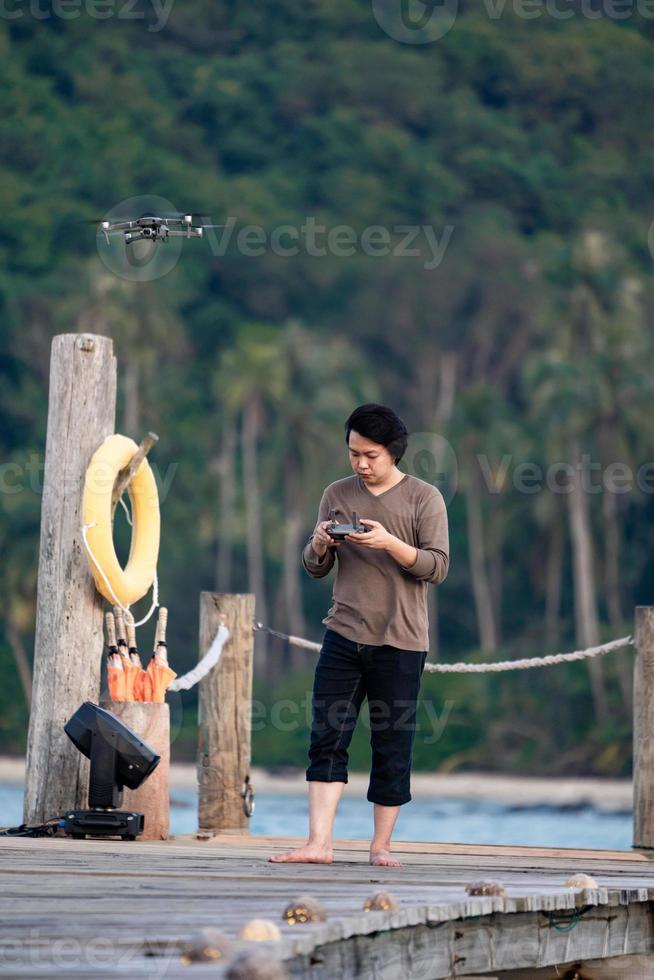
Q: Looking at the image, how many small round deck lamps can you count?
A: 7